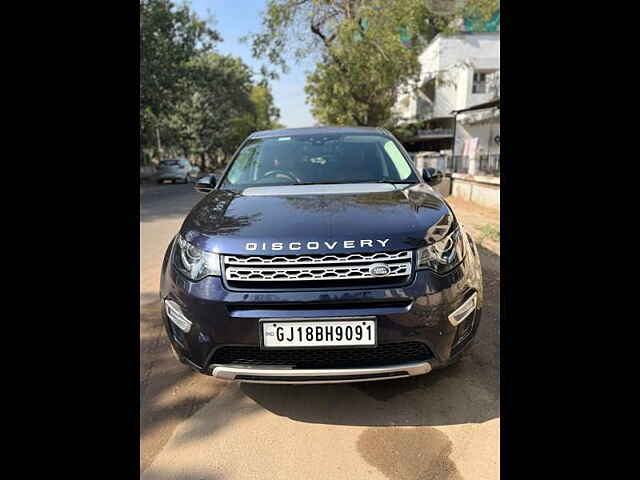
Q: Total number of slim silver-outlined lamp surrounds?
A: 2